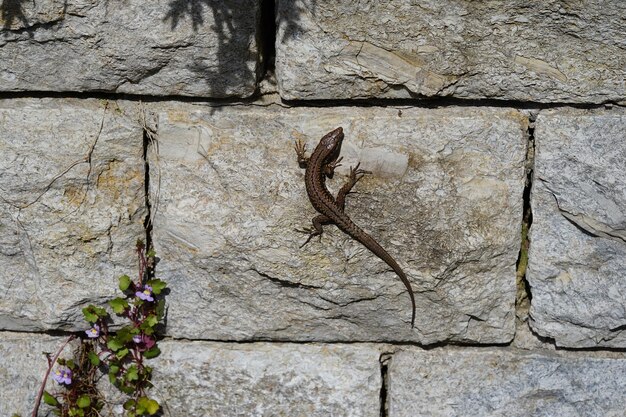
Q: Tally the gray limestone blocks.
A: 8